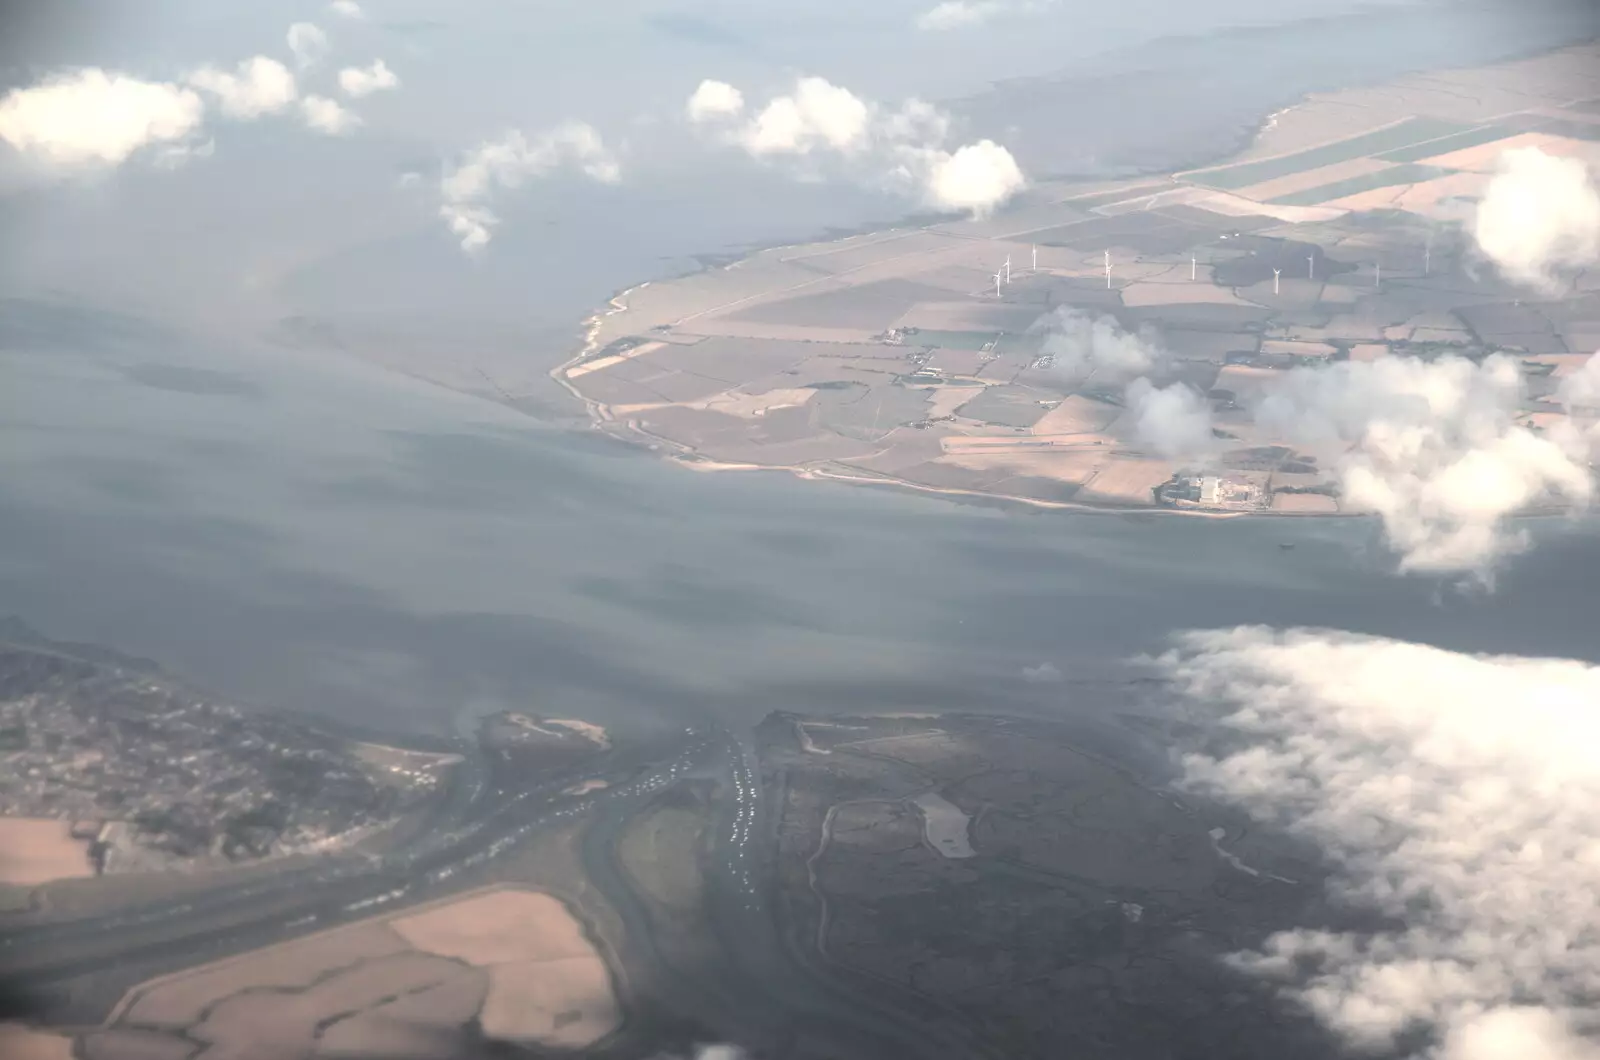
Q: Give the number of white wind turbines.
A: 10